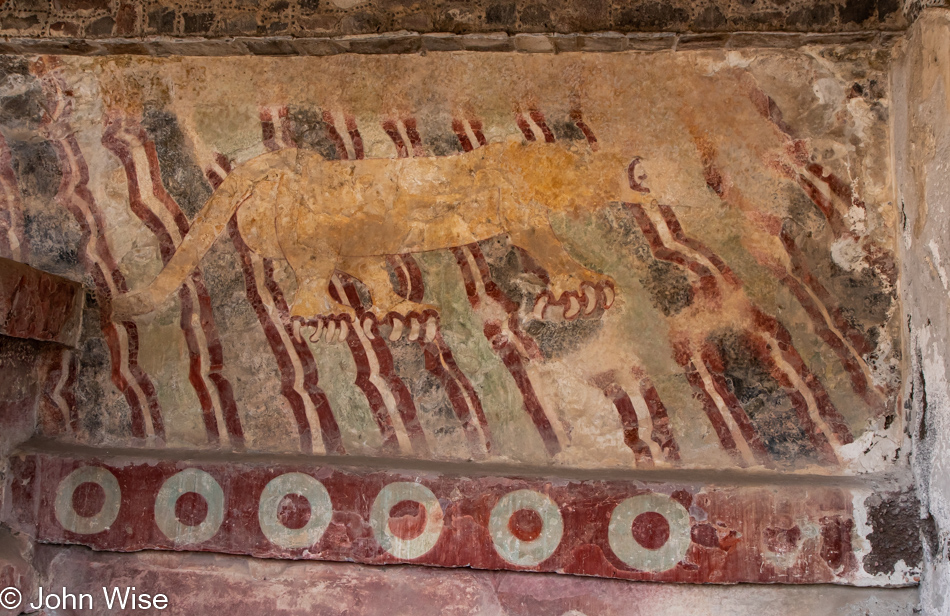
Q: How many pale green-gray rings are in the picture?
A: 6